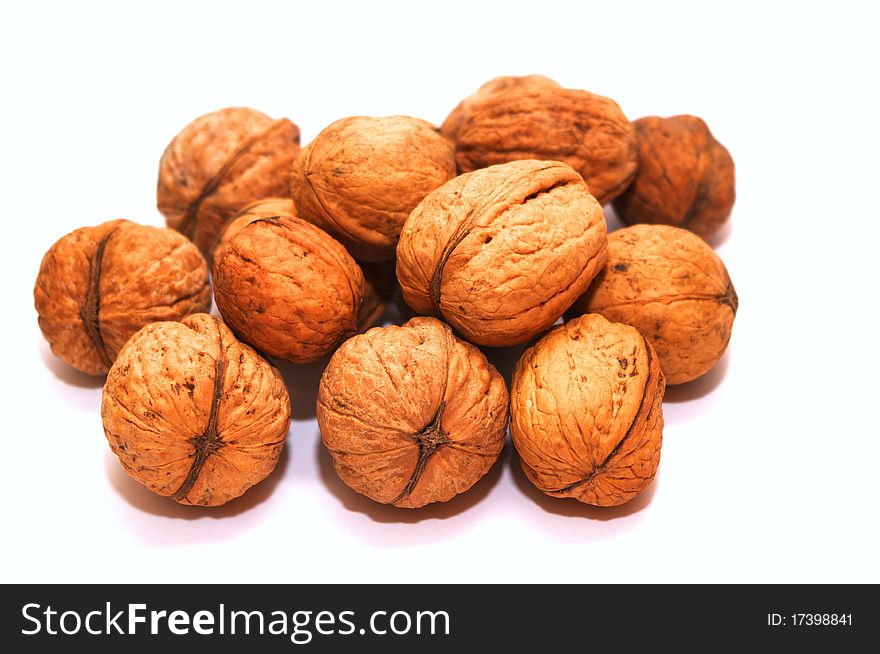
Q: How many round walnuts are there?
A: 12